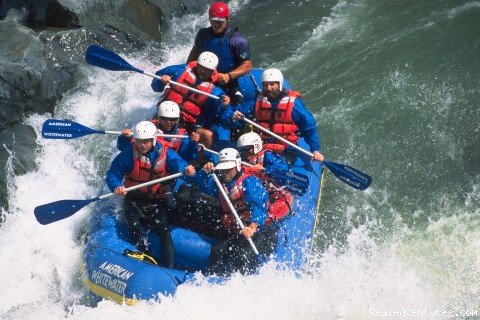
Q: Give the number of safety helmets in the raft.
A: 7